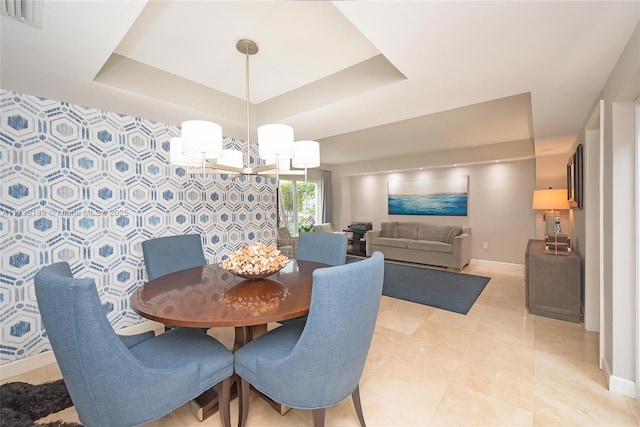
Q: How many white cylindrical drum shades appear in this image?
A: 6